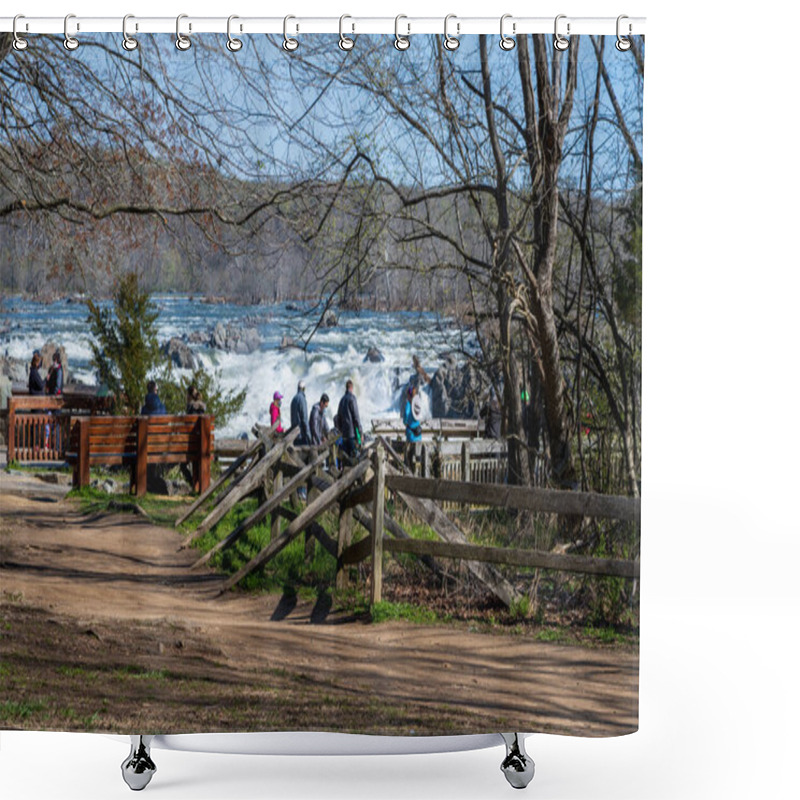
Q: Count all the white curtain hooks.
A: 12